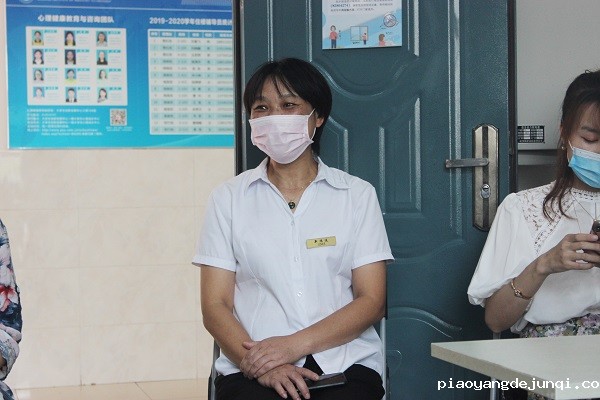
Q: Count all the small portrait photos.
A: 12